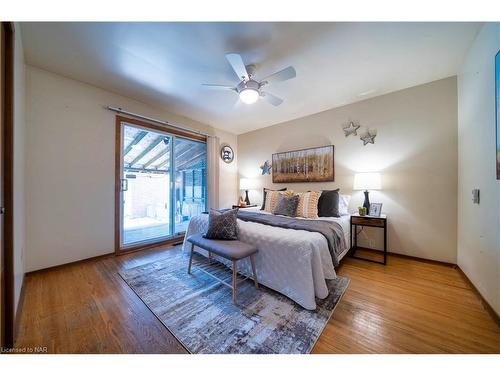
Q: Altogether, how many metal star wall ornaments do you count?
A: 3